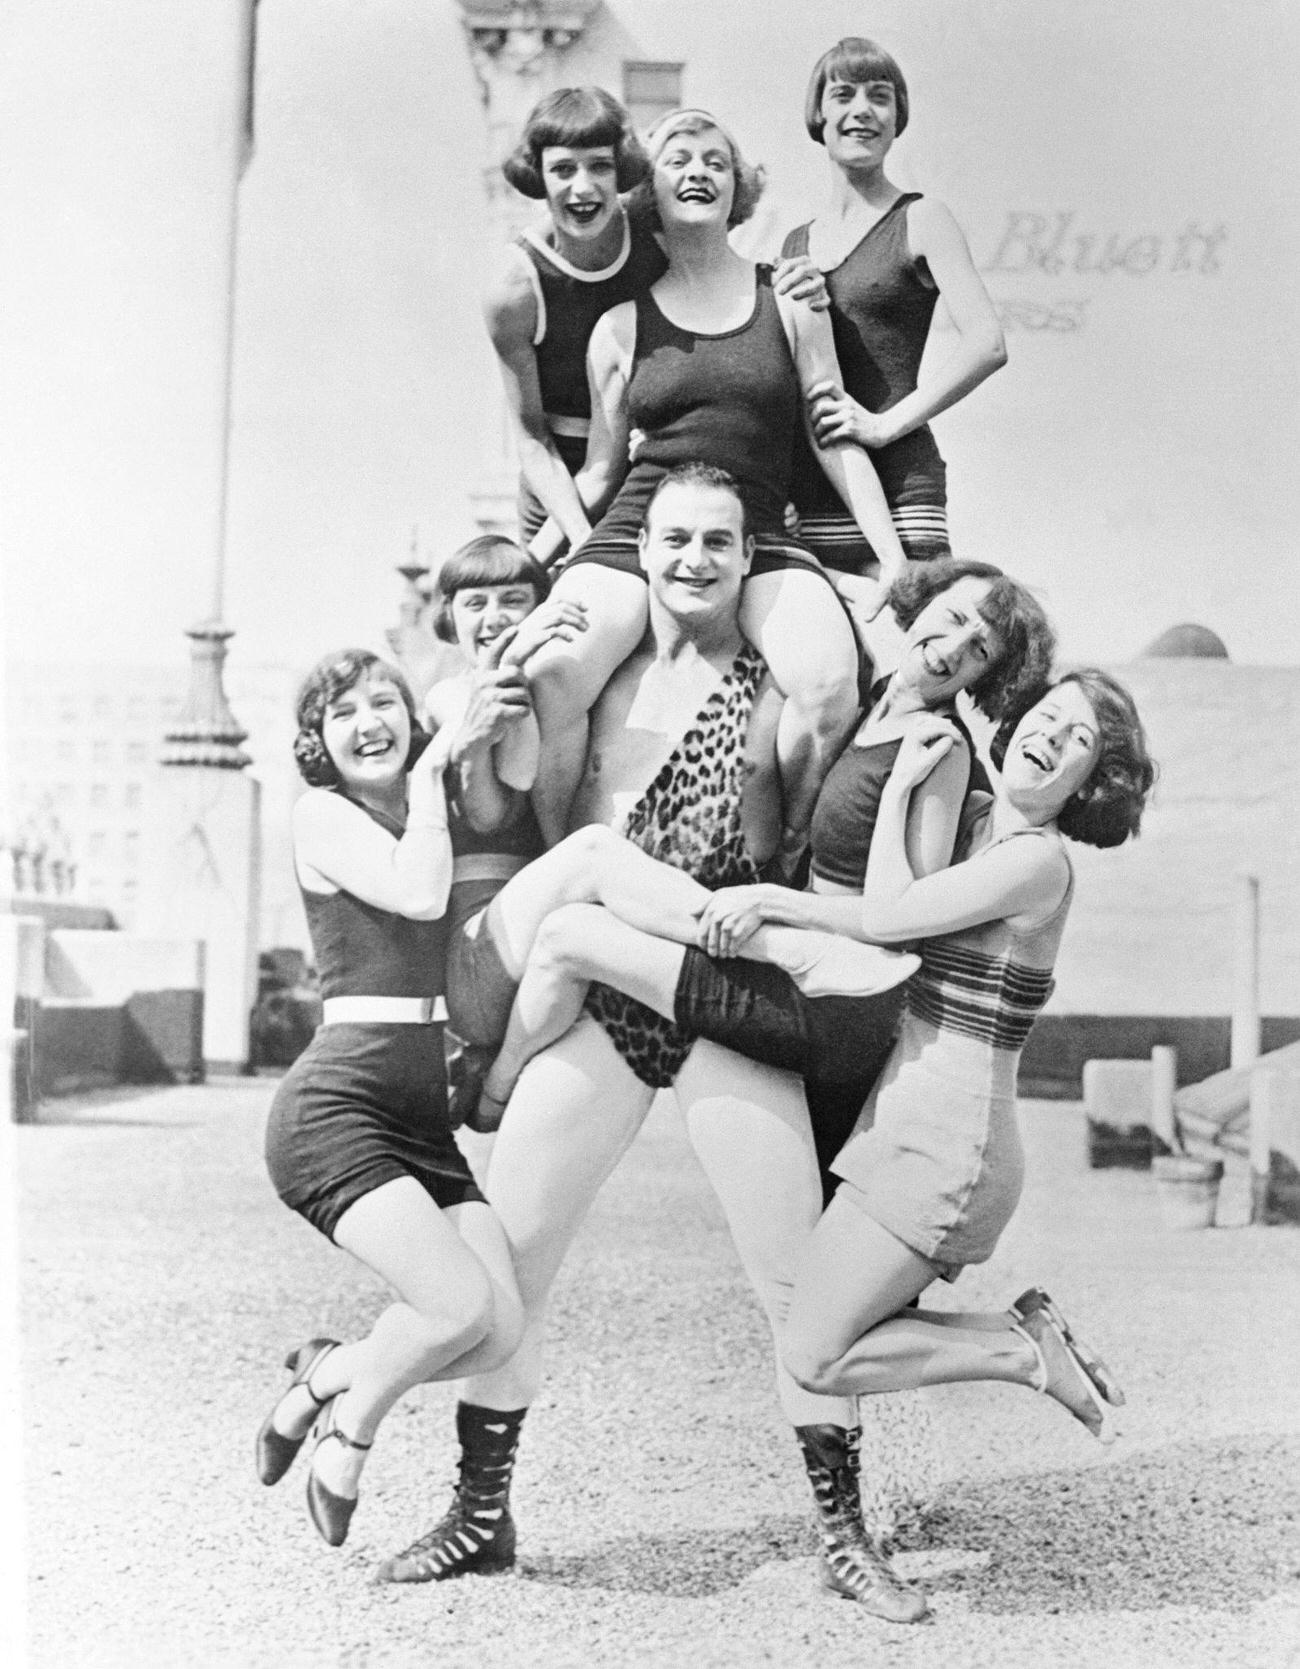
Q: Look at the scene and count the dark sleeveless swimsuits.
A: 6